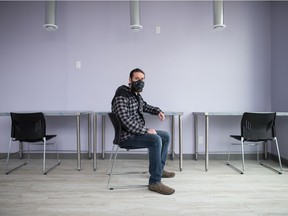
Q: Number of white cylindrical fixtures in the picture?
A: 3